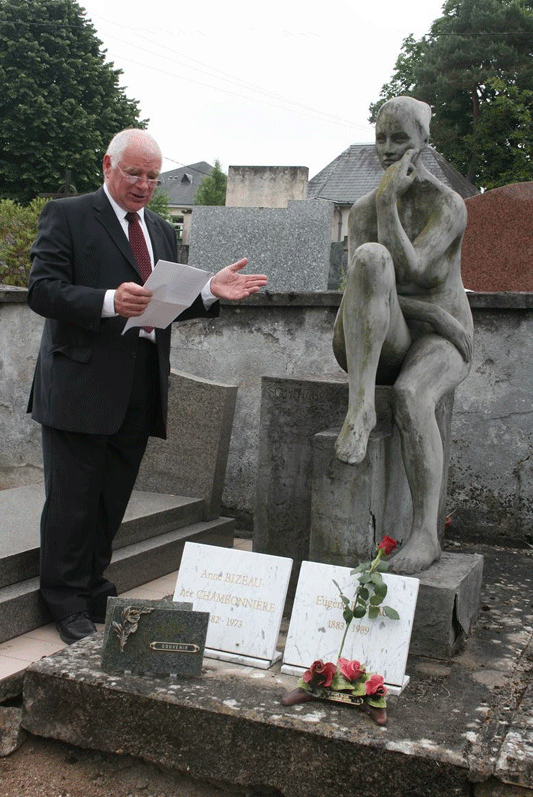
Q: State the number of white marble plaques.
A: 2